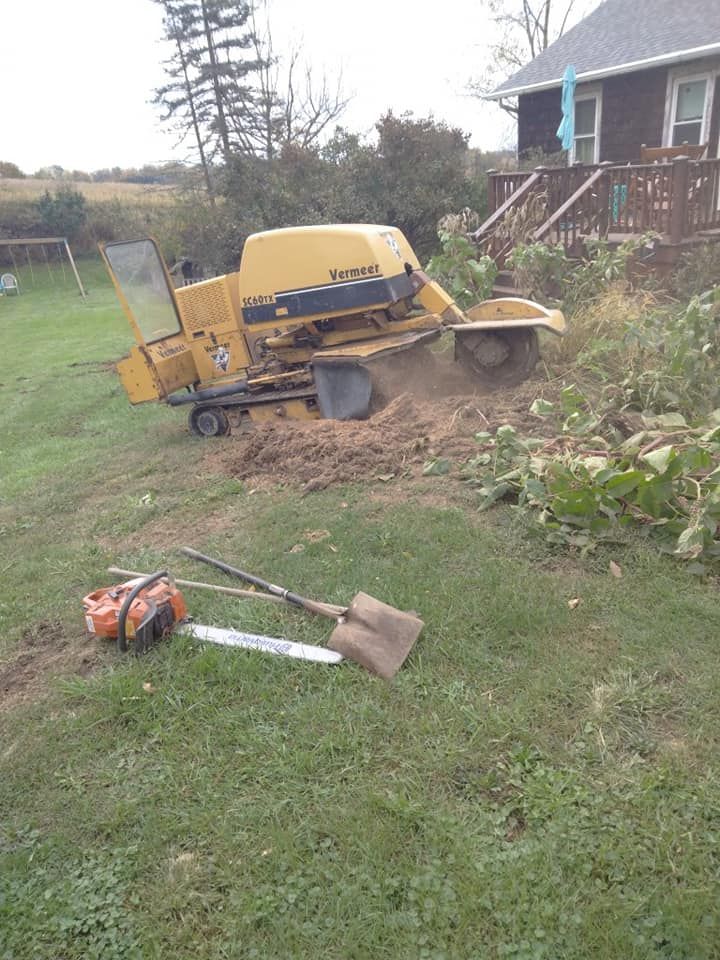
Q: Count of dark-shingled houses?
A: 1